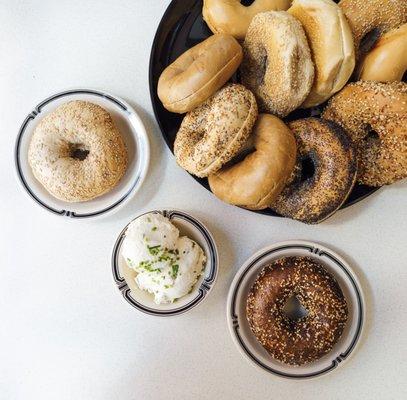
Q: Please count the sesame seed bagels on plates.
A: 2